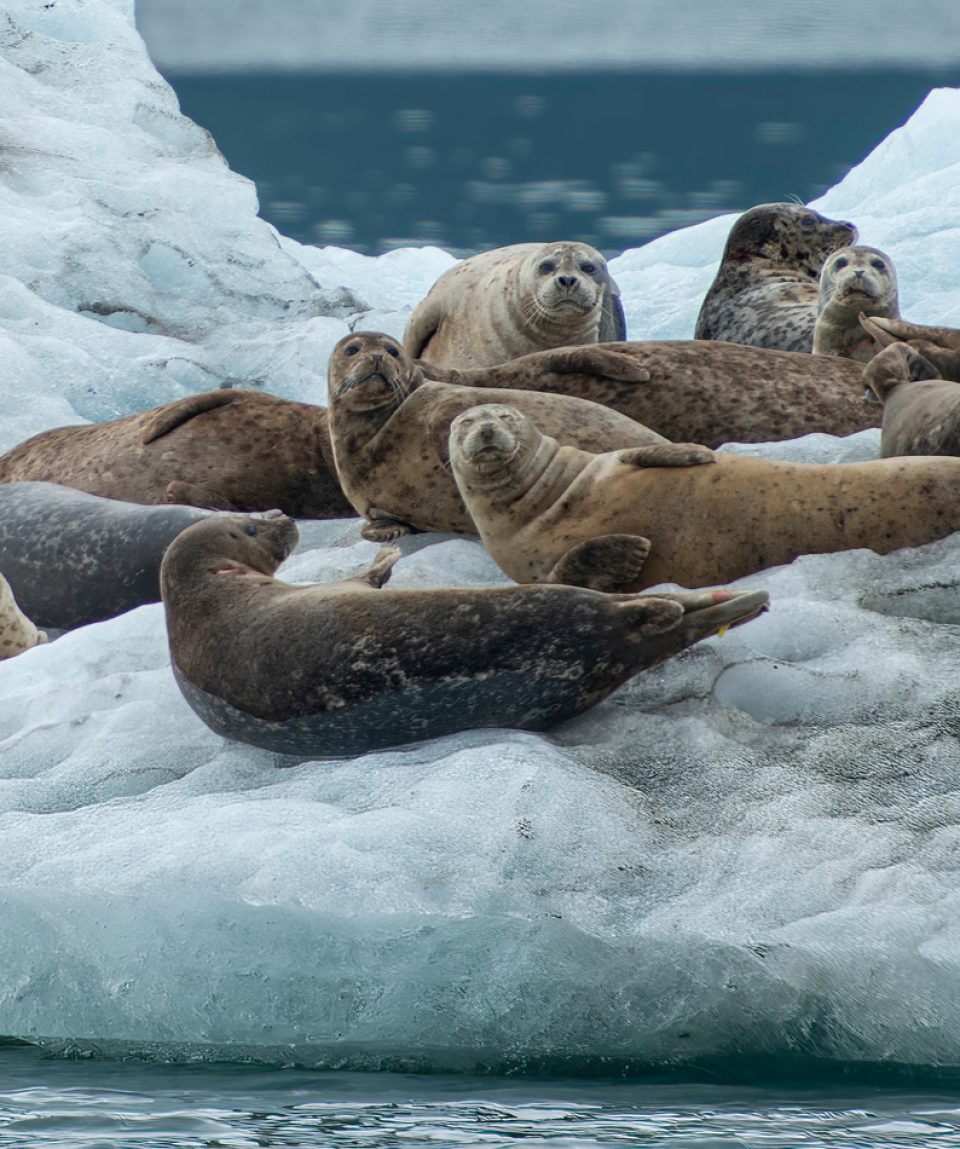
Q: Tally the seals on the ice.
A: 12